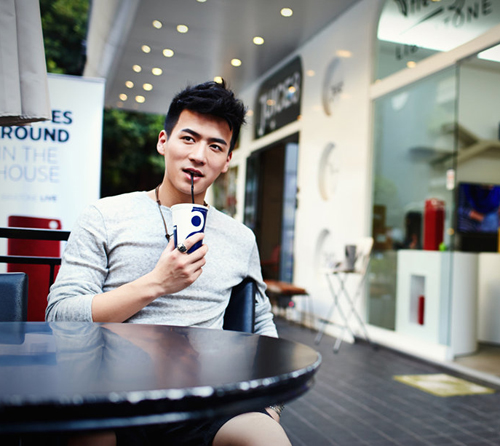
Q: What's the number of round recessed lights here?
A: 15